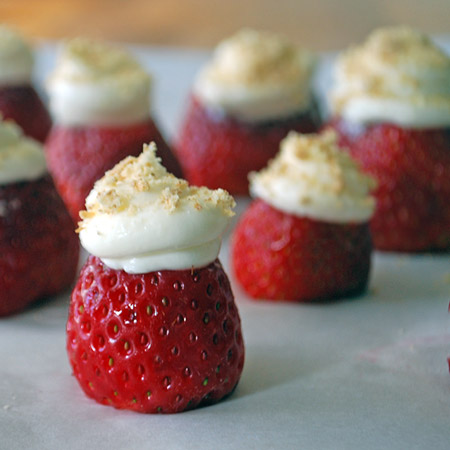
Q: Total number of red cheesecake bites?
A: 7